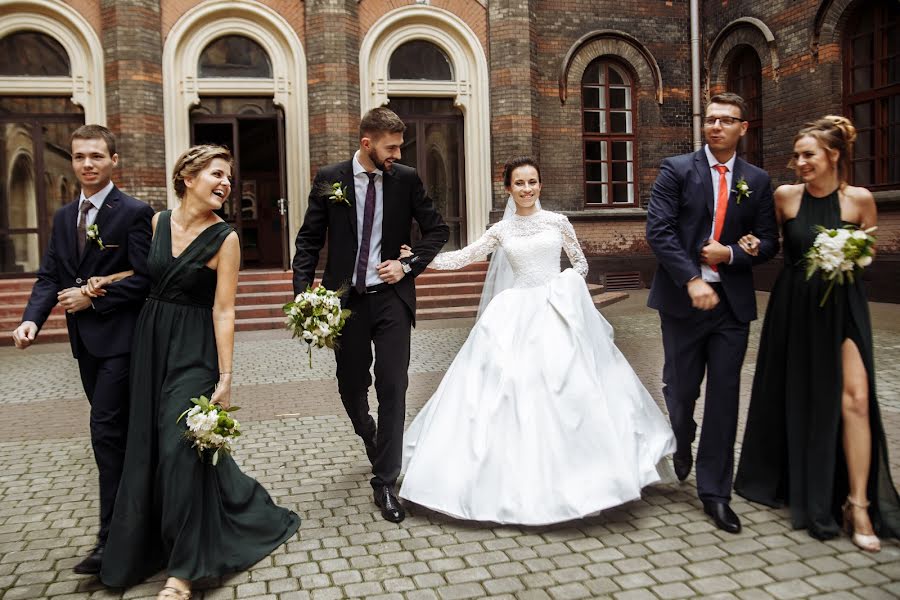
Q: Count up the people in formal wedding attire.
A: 6